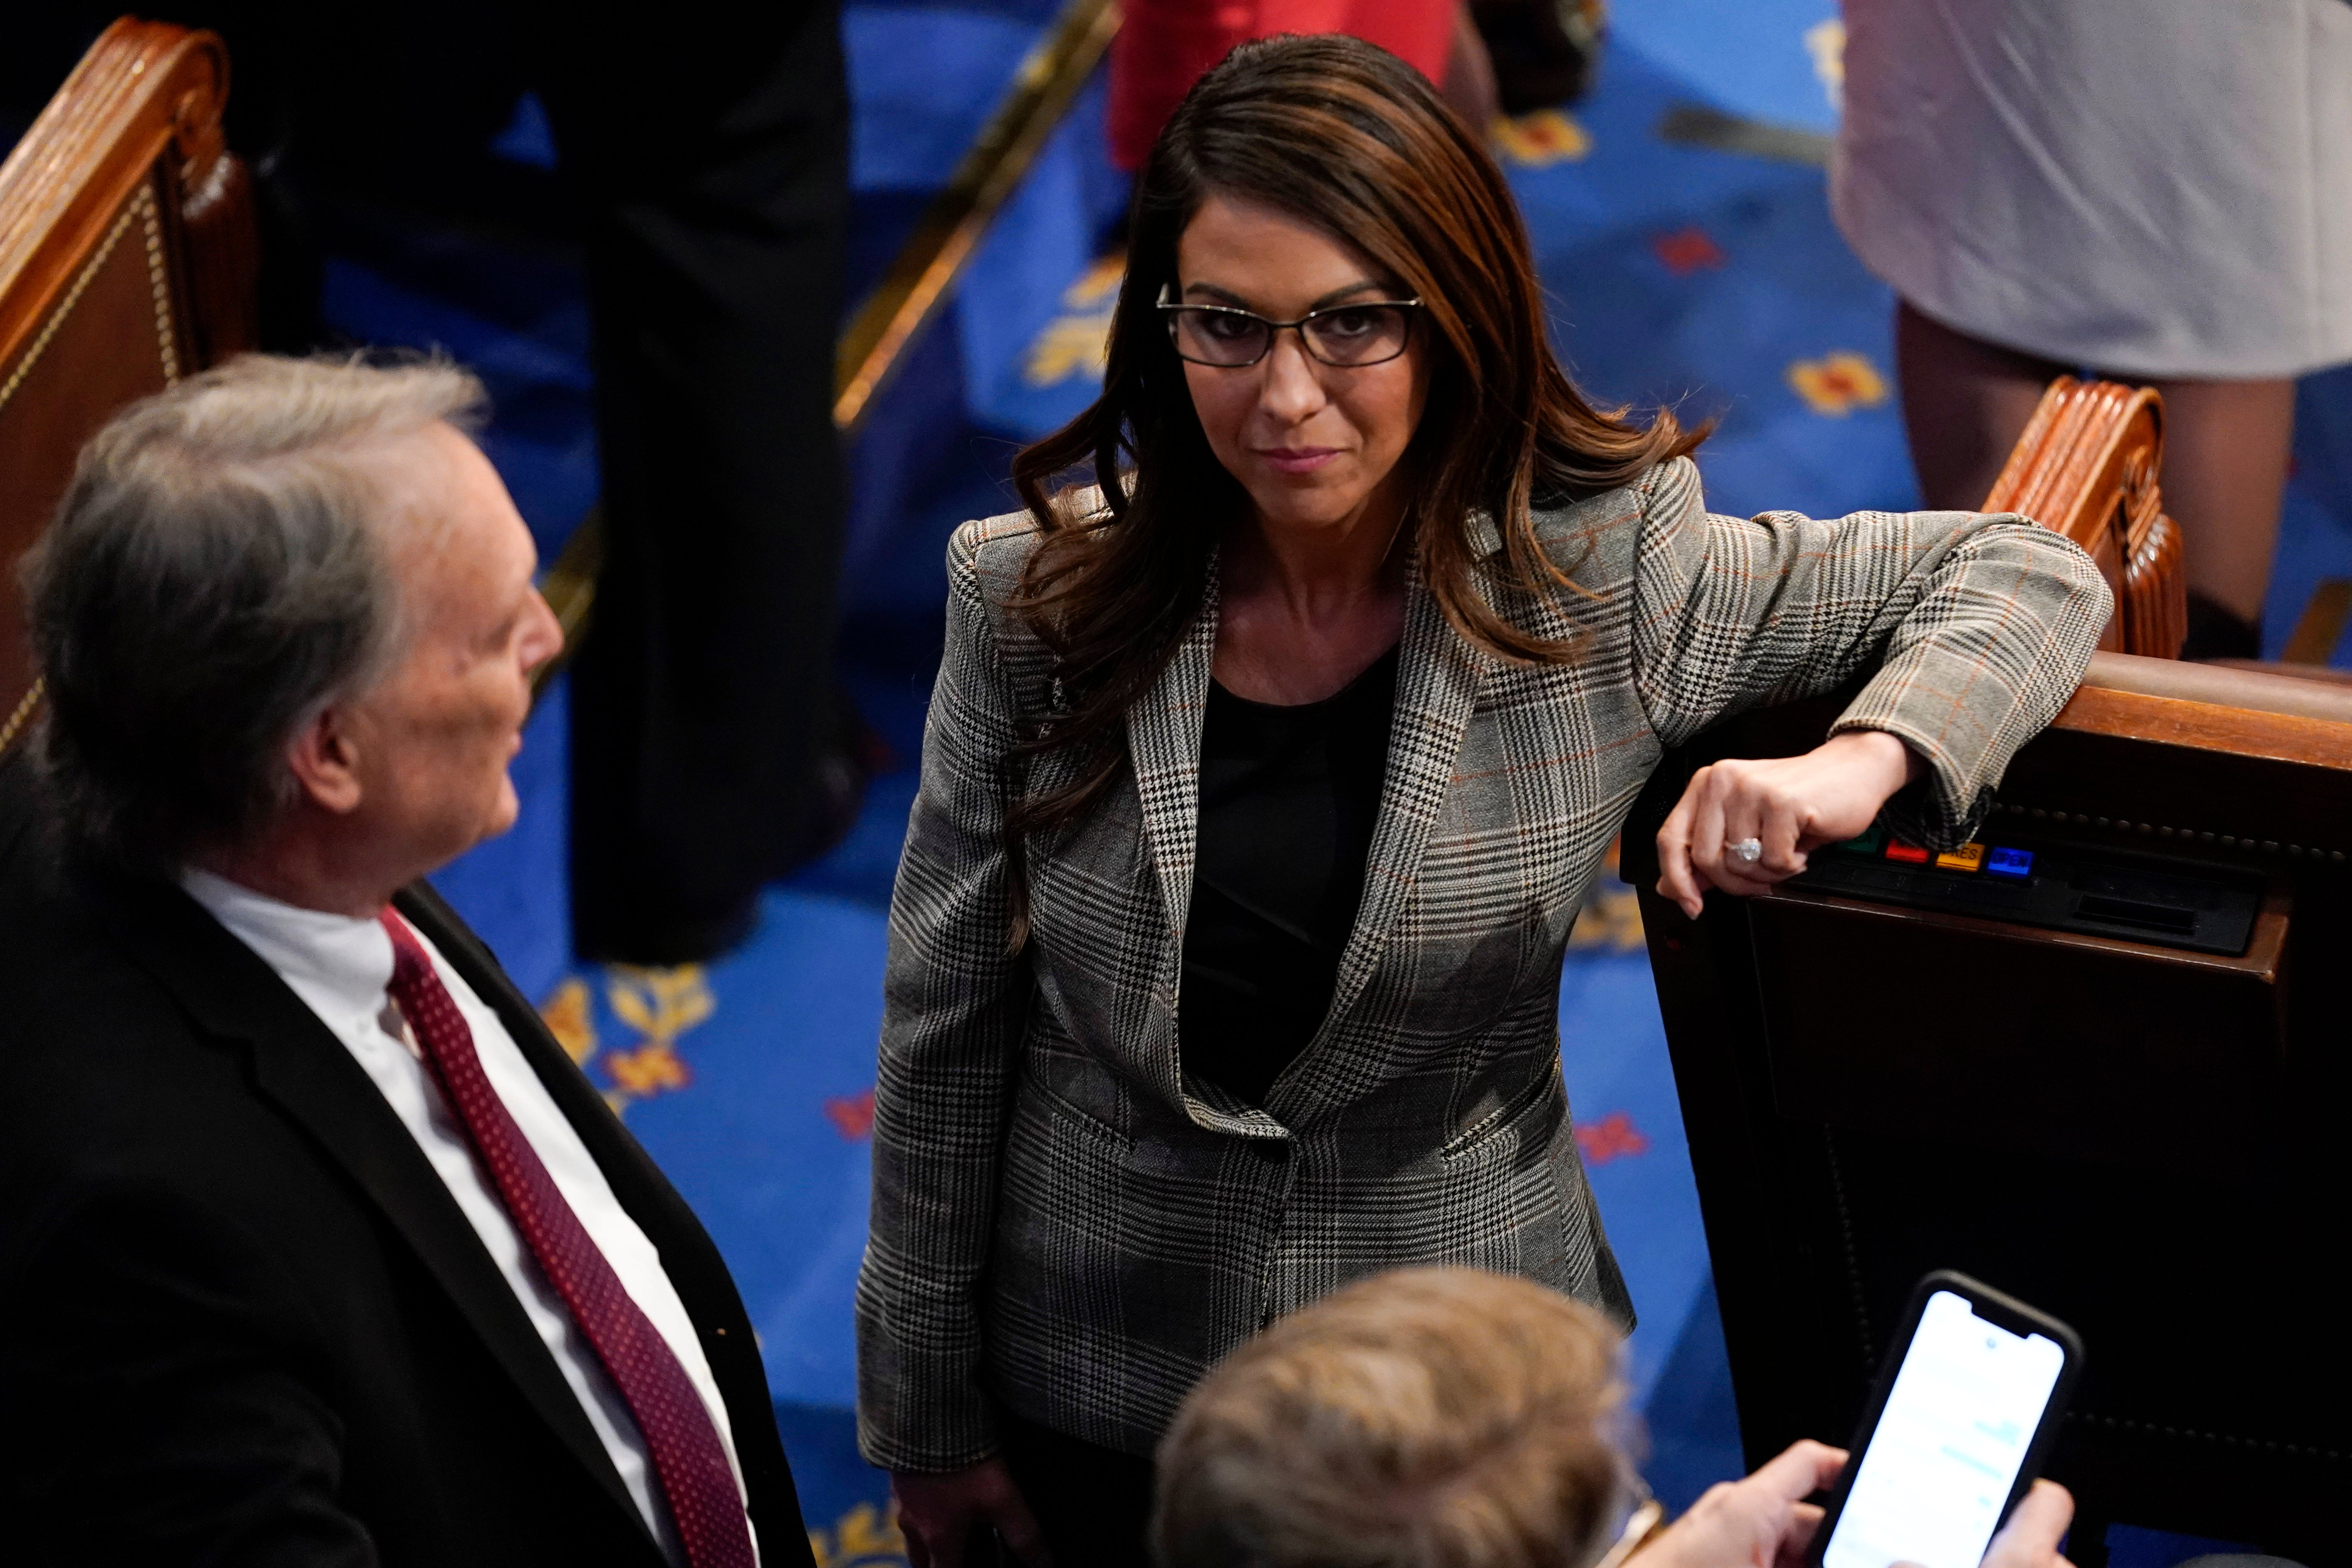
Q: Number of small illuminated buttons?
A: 4